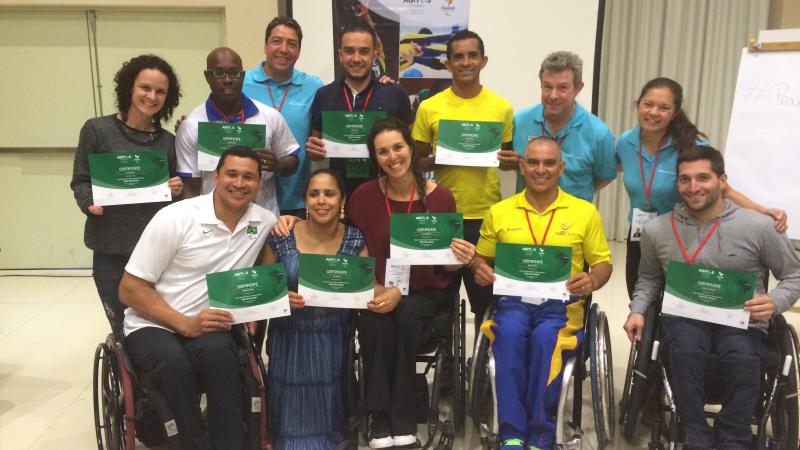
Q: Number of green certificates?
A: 9